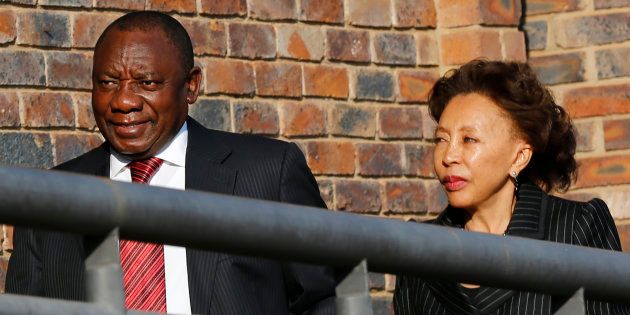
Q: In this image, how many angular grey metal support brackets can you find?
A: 3